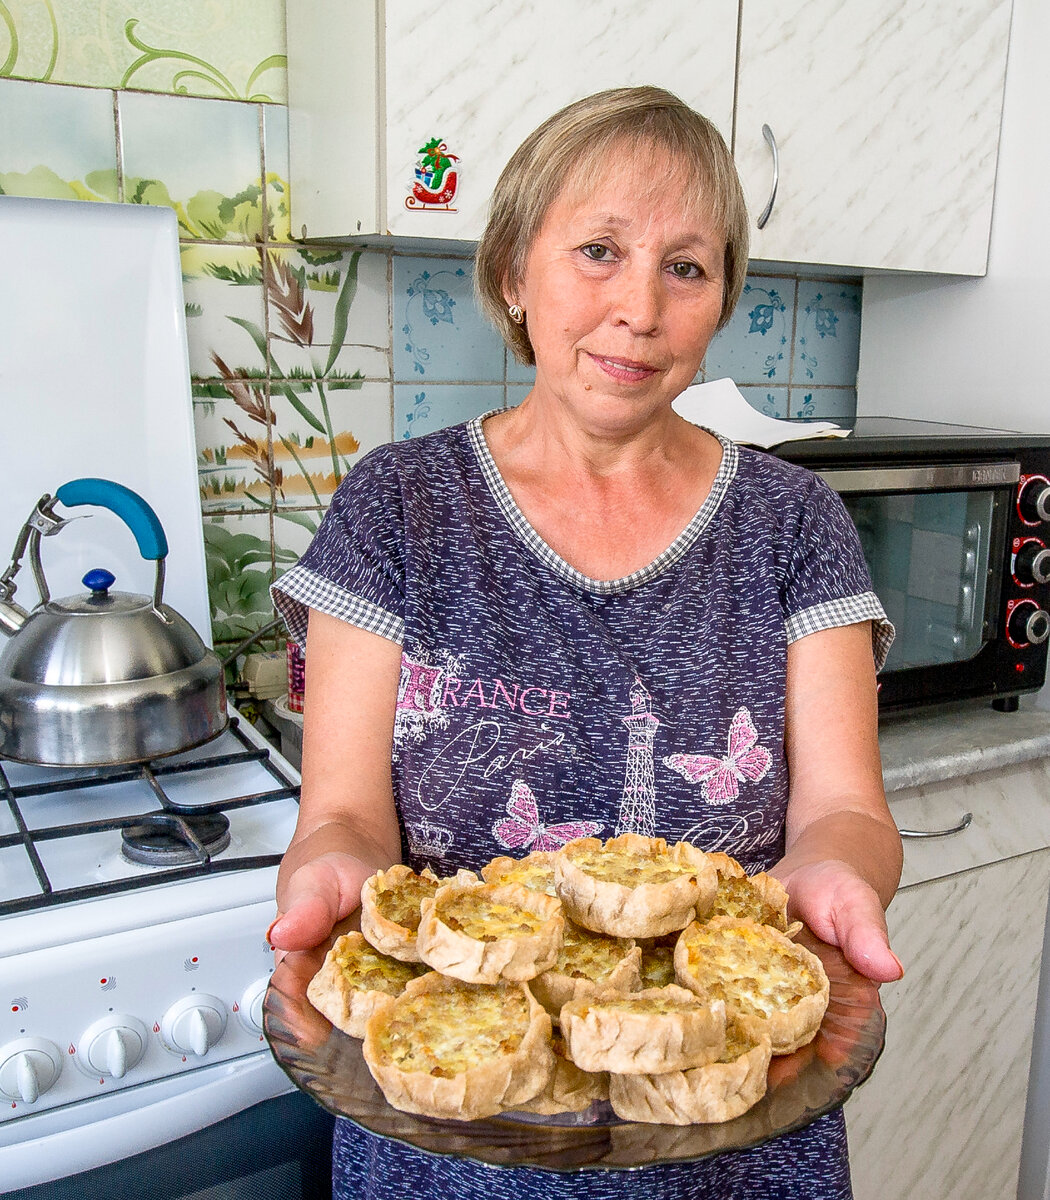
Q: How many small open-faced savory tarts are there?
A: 13